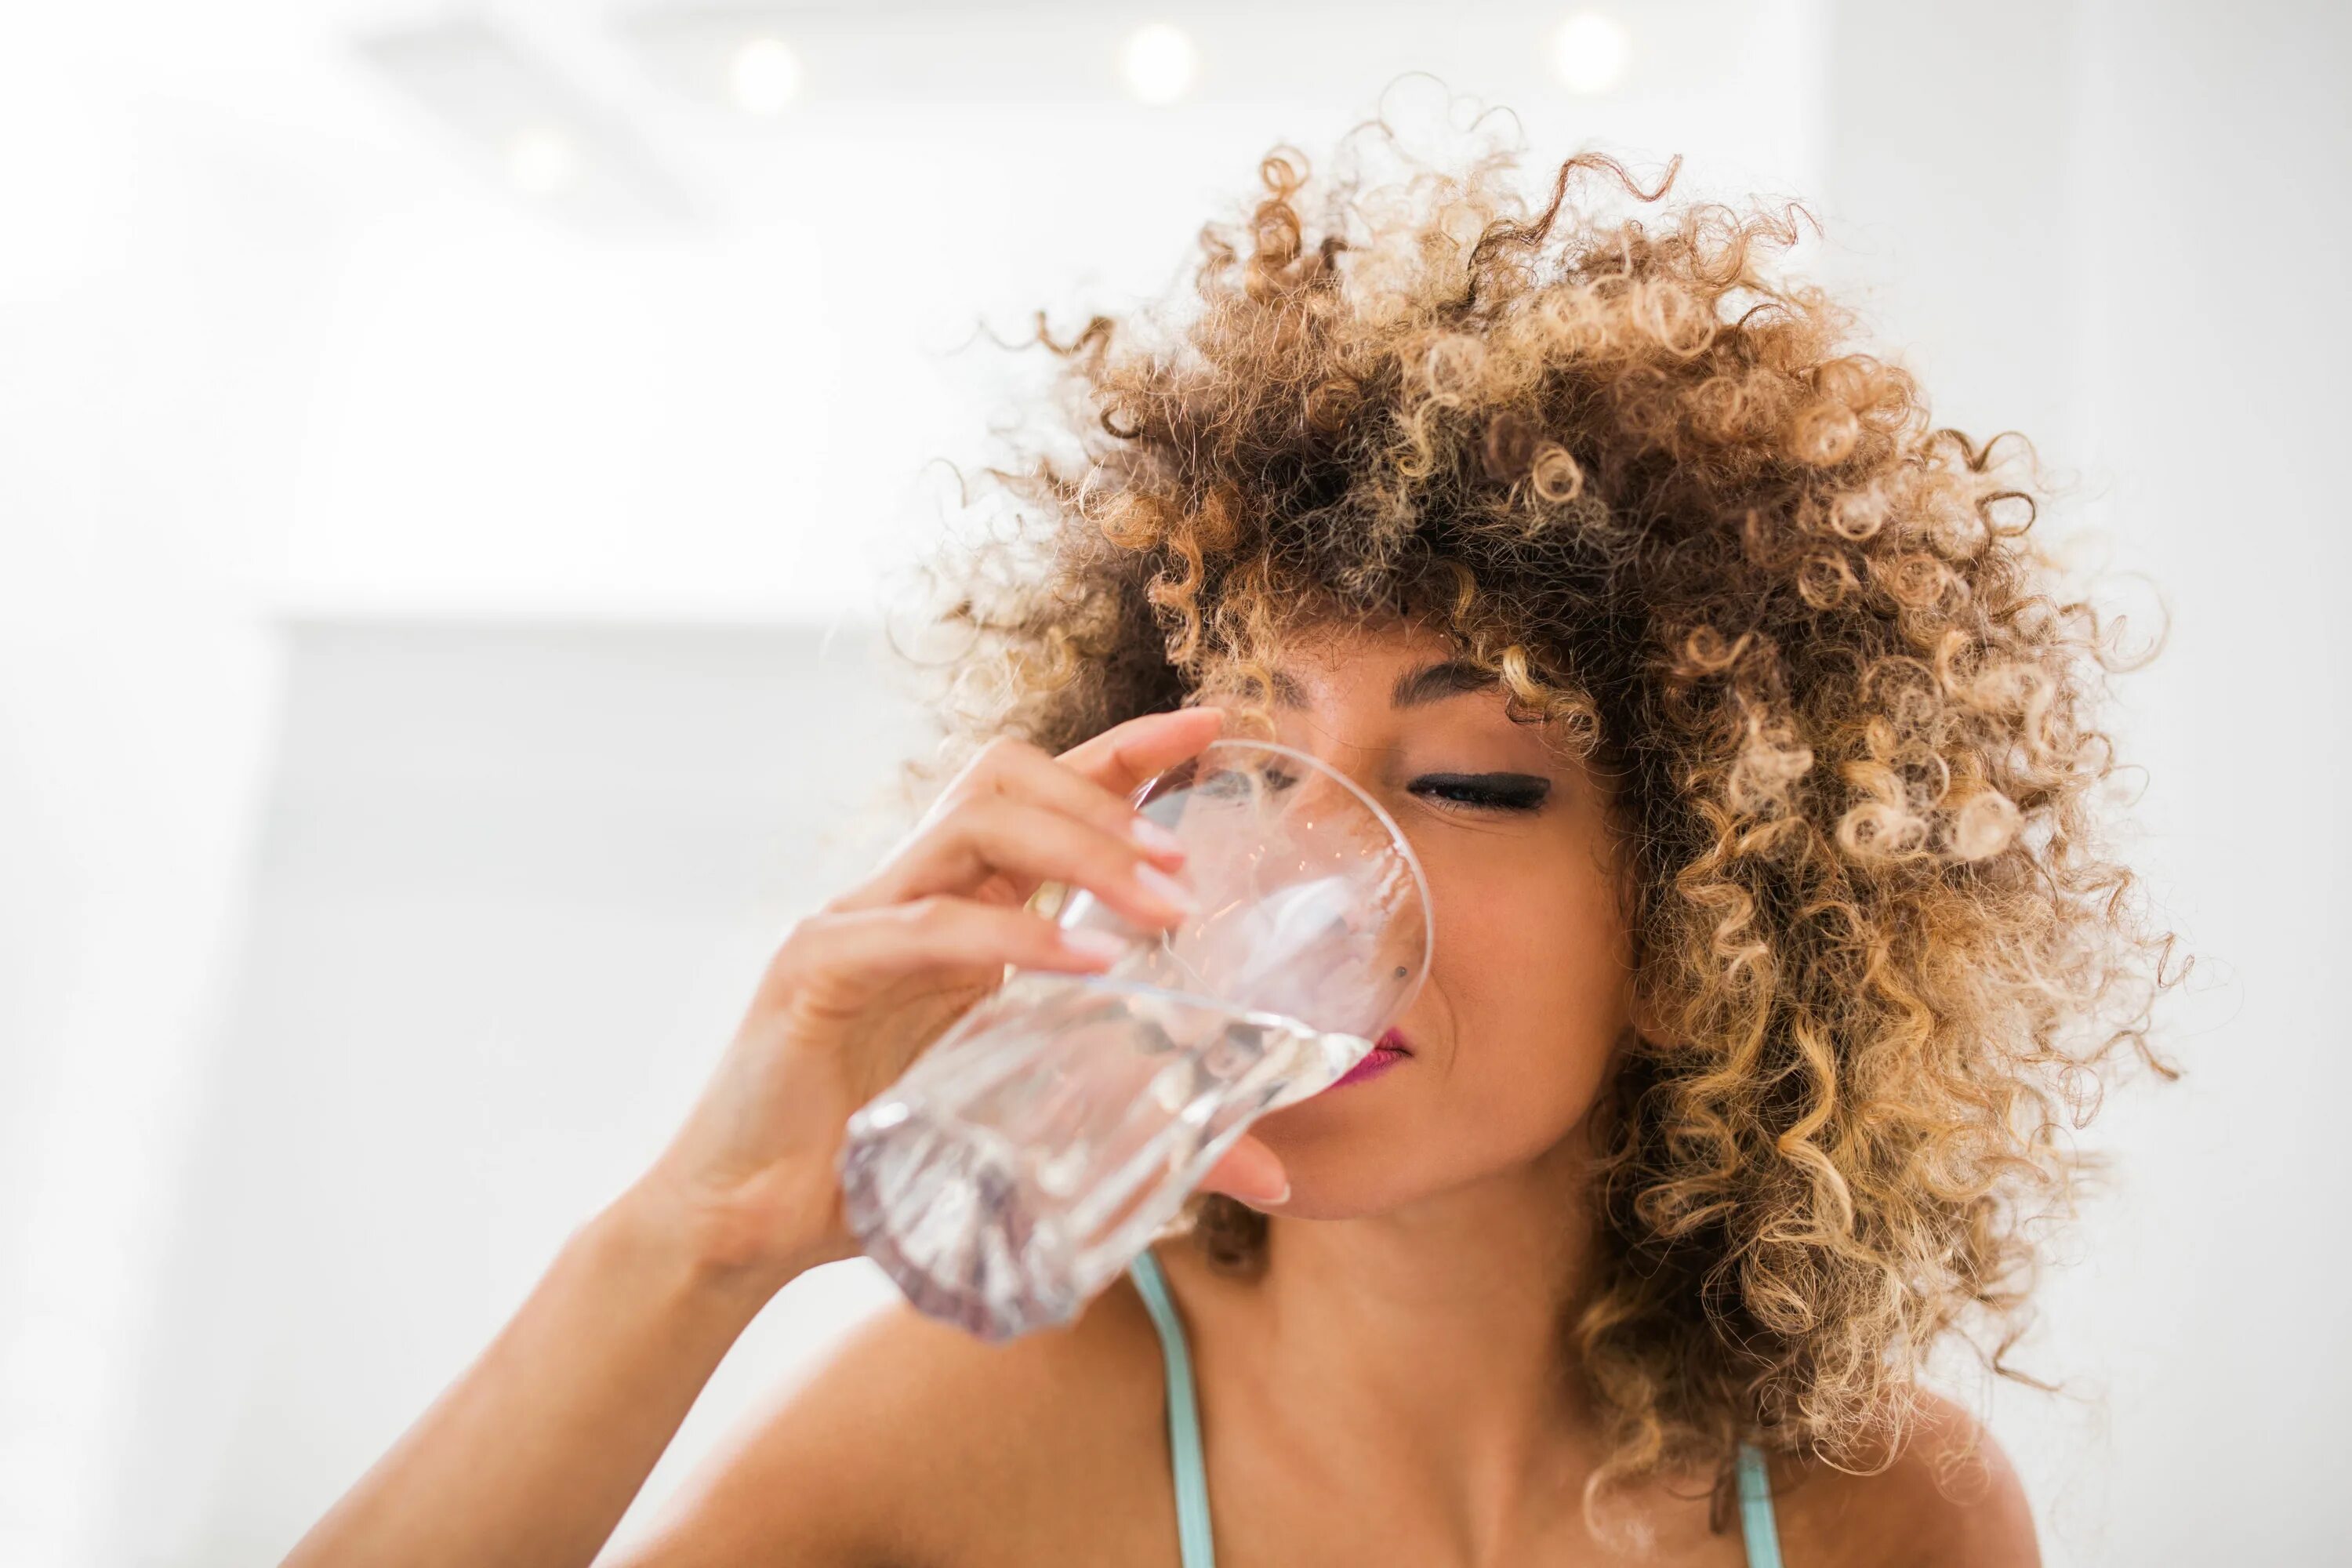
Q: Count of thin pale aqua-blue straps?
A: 2